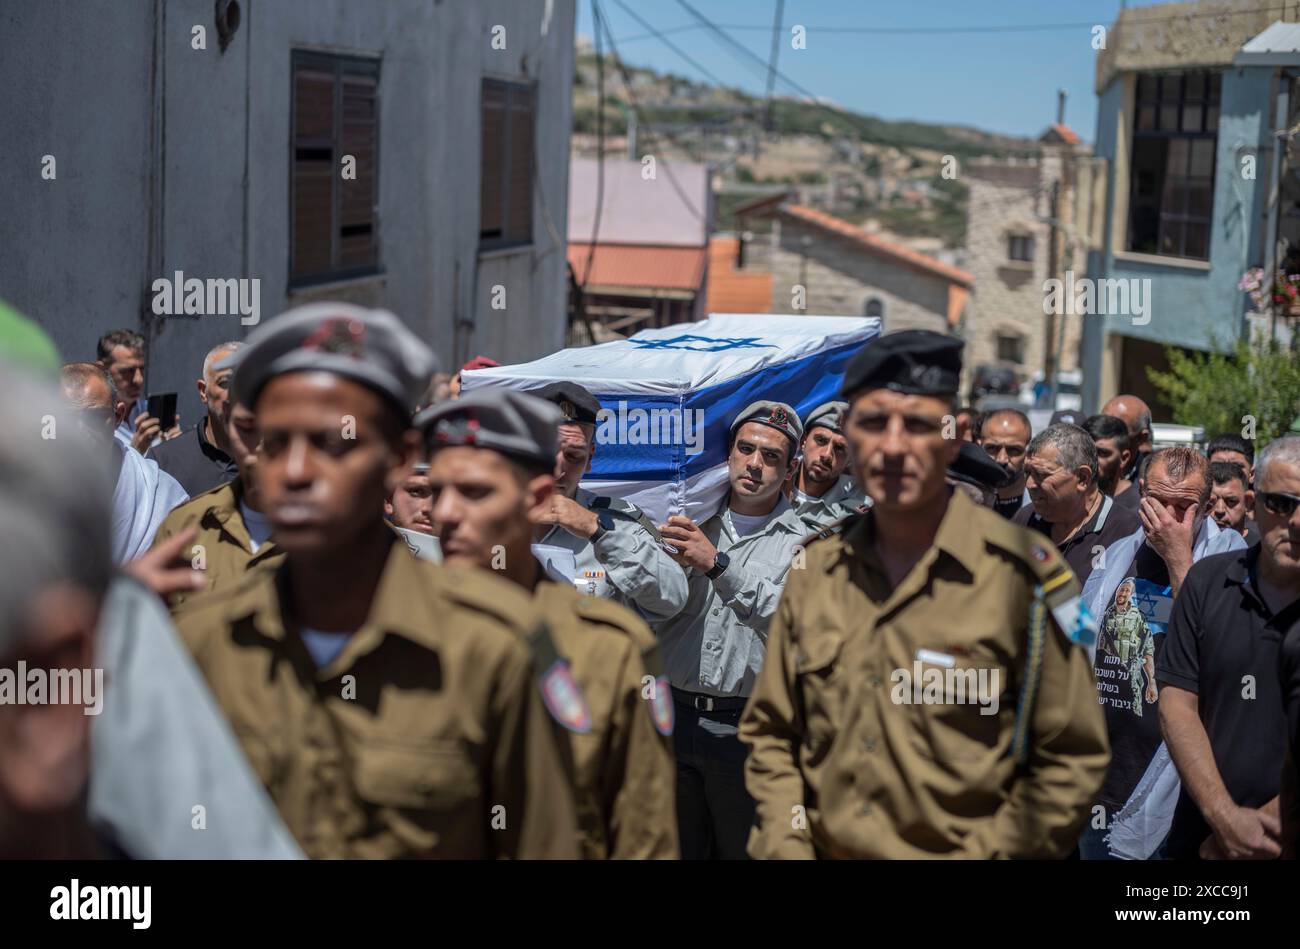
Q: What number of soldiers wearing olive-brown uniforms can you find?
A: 4